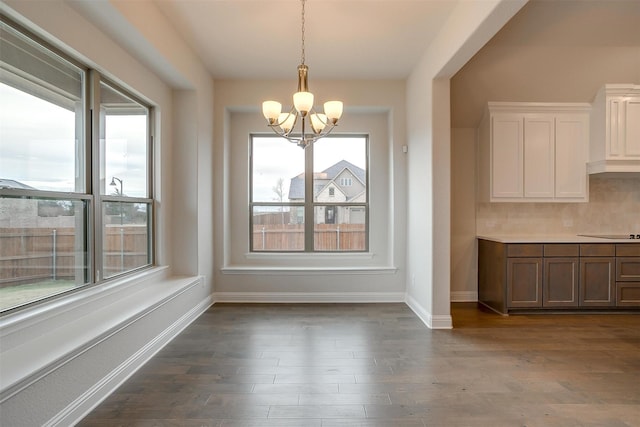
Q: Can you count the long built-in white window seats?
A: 1